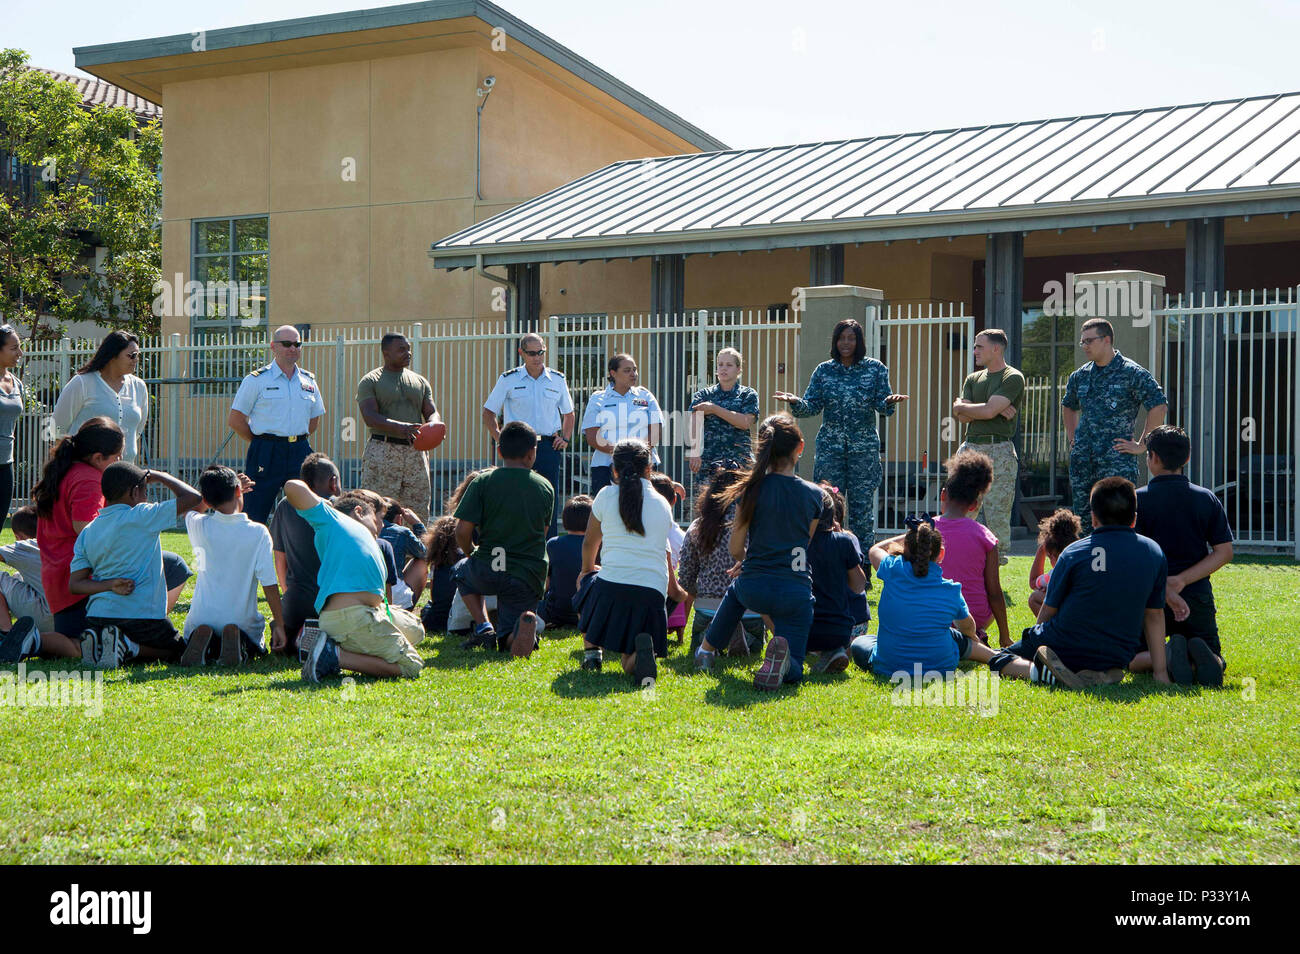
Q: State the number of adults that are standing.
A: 10